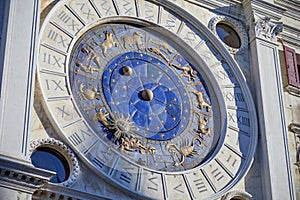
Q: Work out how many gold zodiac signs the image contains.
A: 12